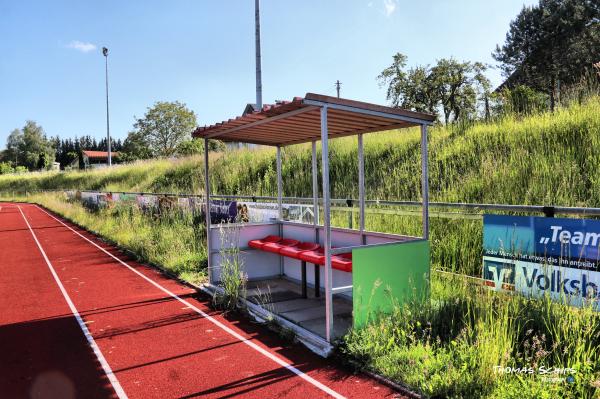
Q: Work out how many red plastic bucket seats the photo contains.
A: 5